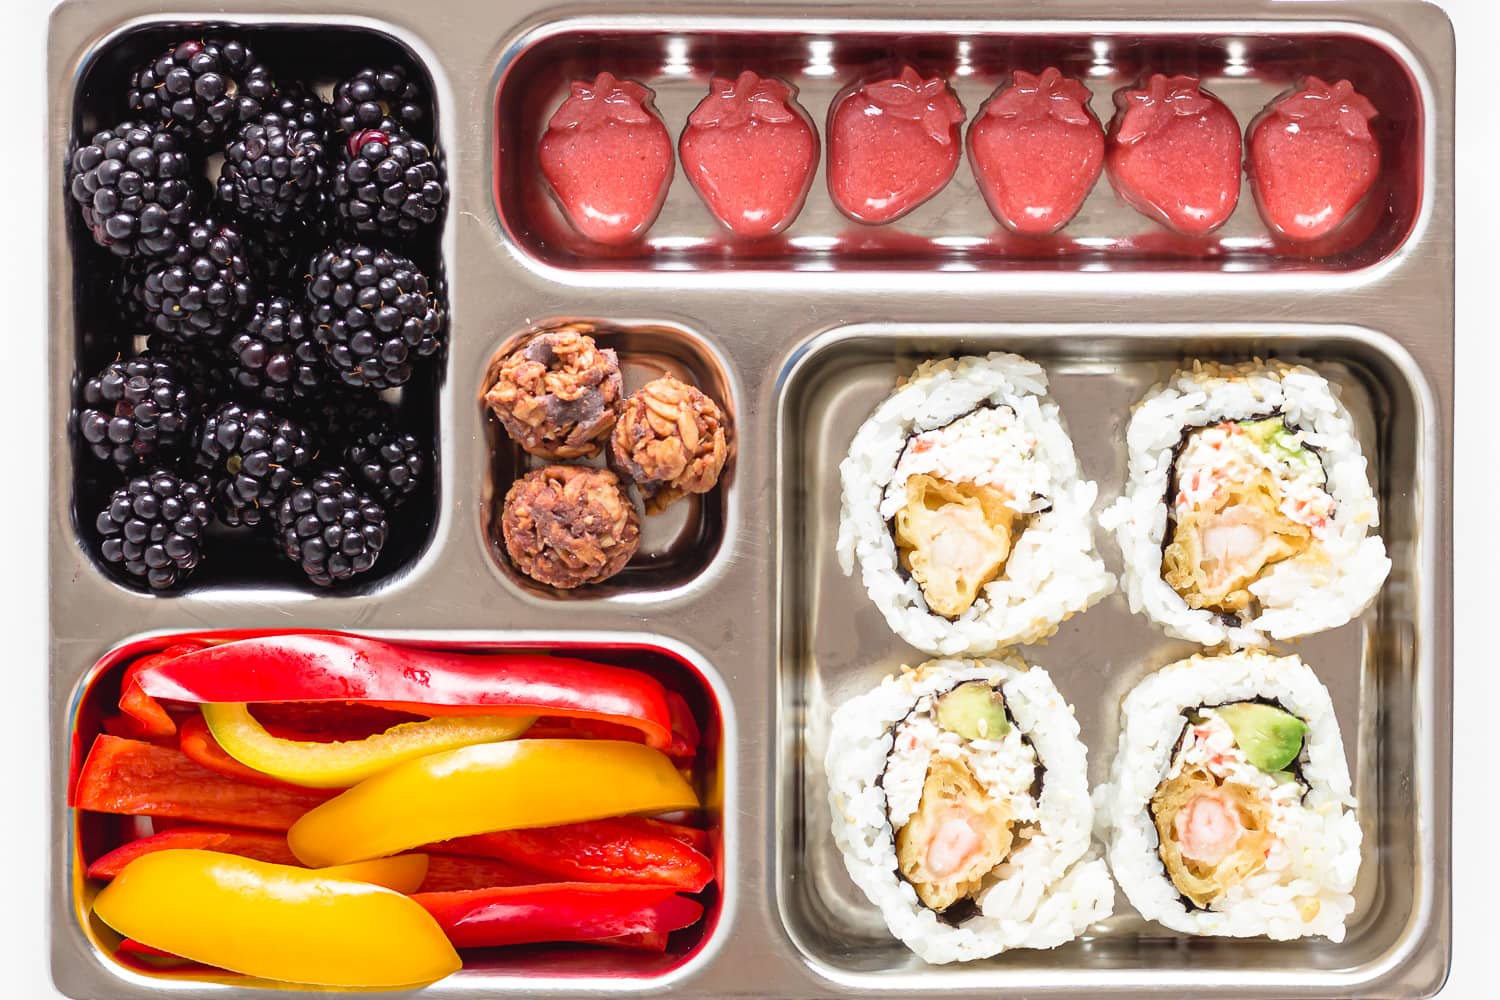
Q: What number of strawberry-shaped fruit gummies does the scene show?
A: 6